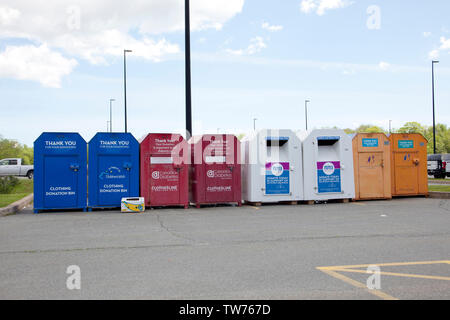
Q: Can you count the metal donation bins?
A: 8